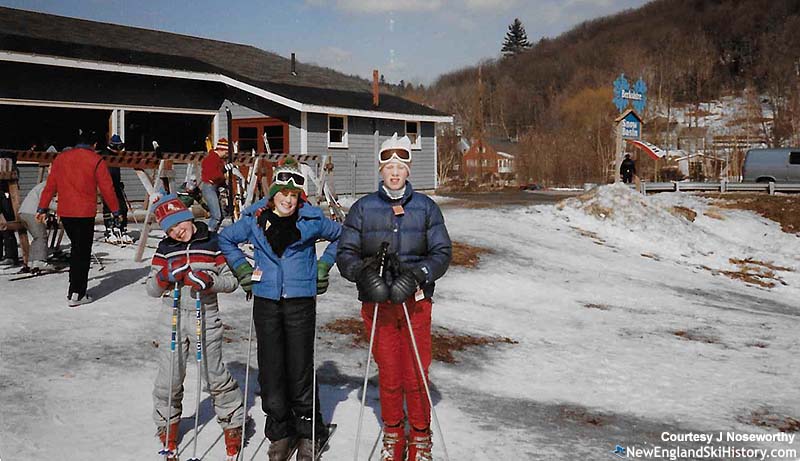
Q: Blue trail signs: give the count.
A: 2